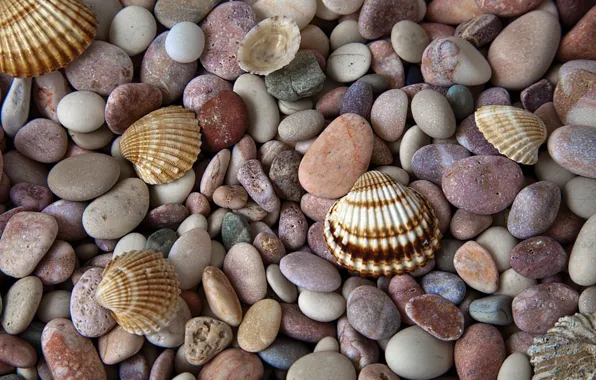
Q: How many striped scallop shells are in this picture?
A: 5